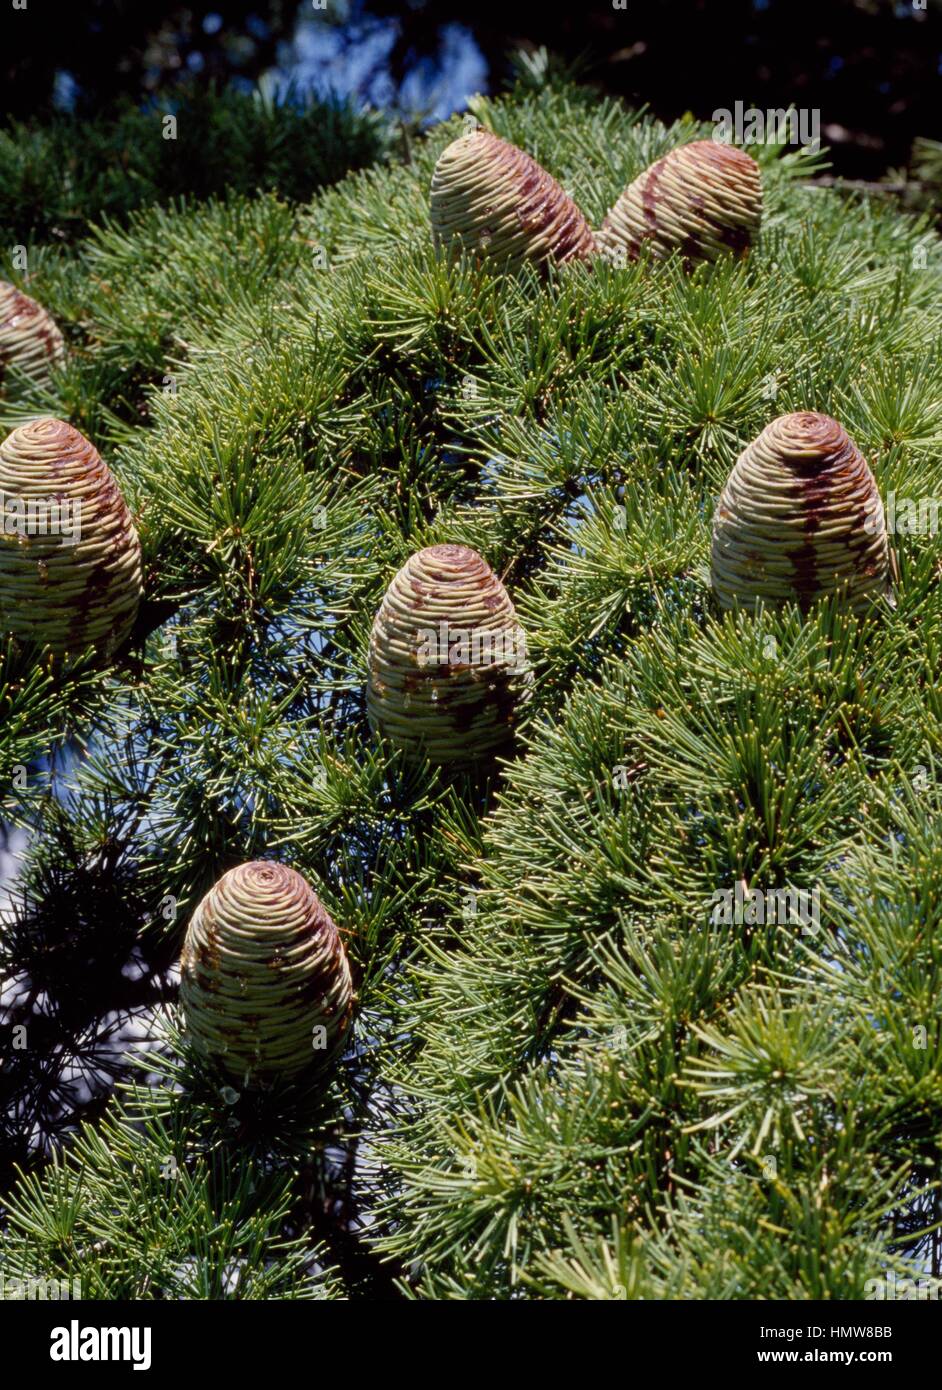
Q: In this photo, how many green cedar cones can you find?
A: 7